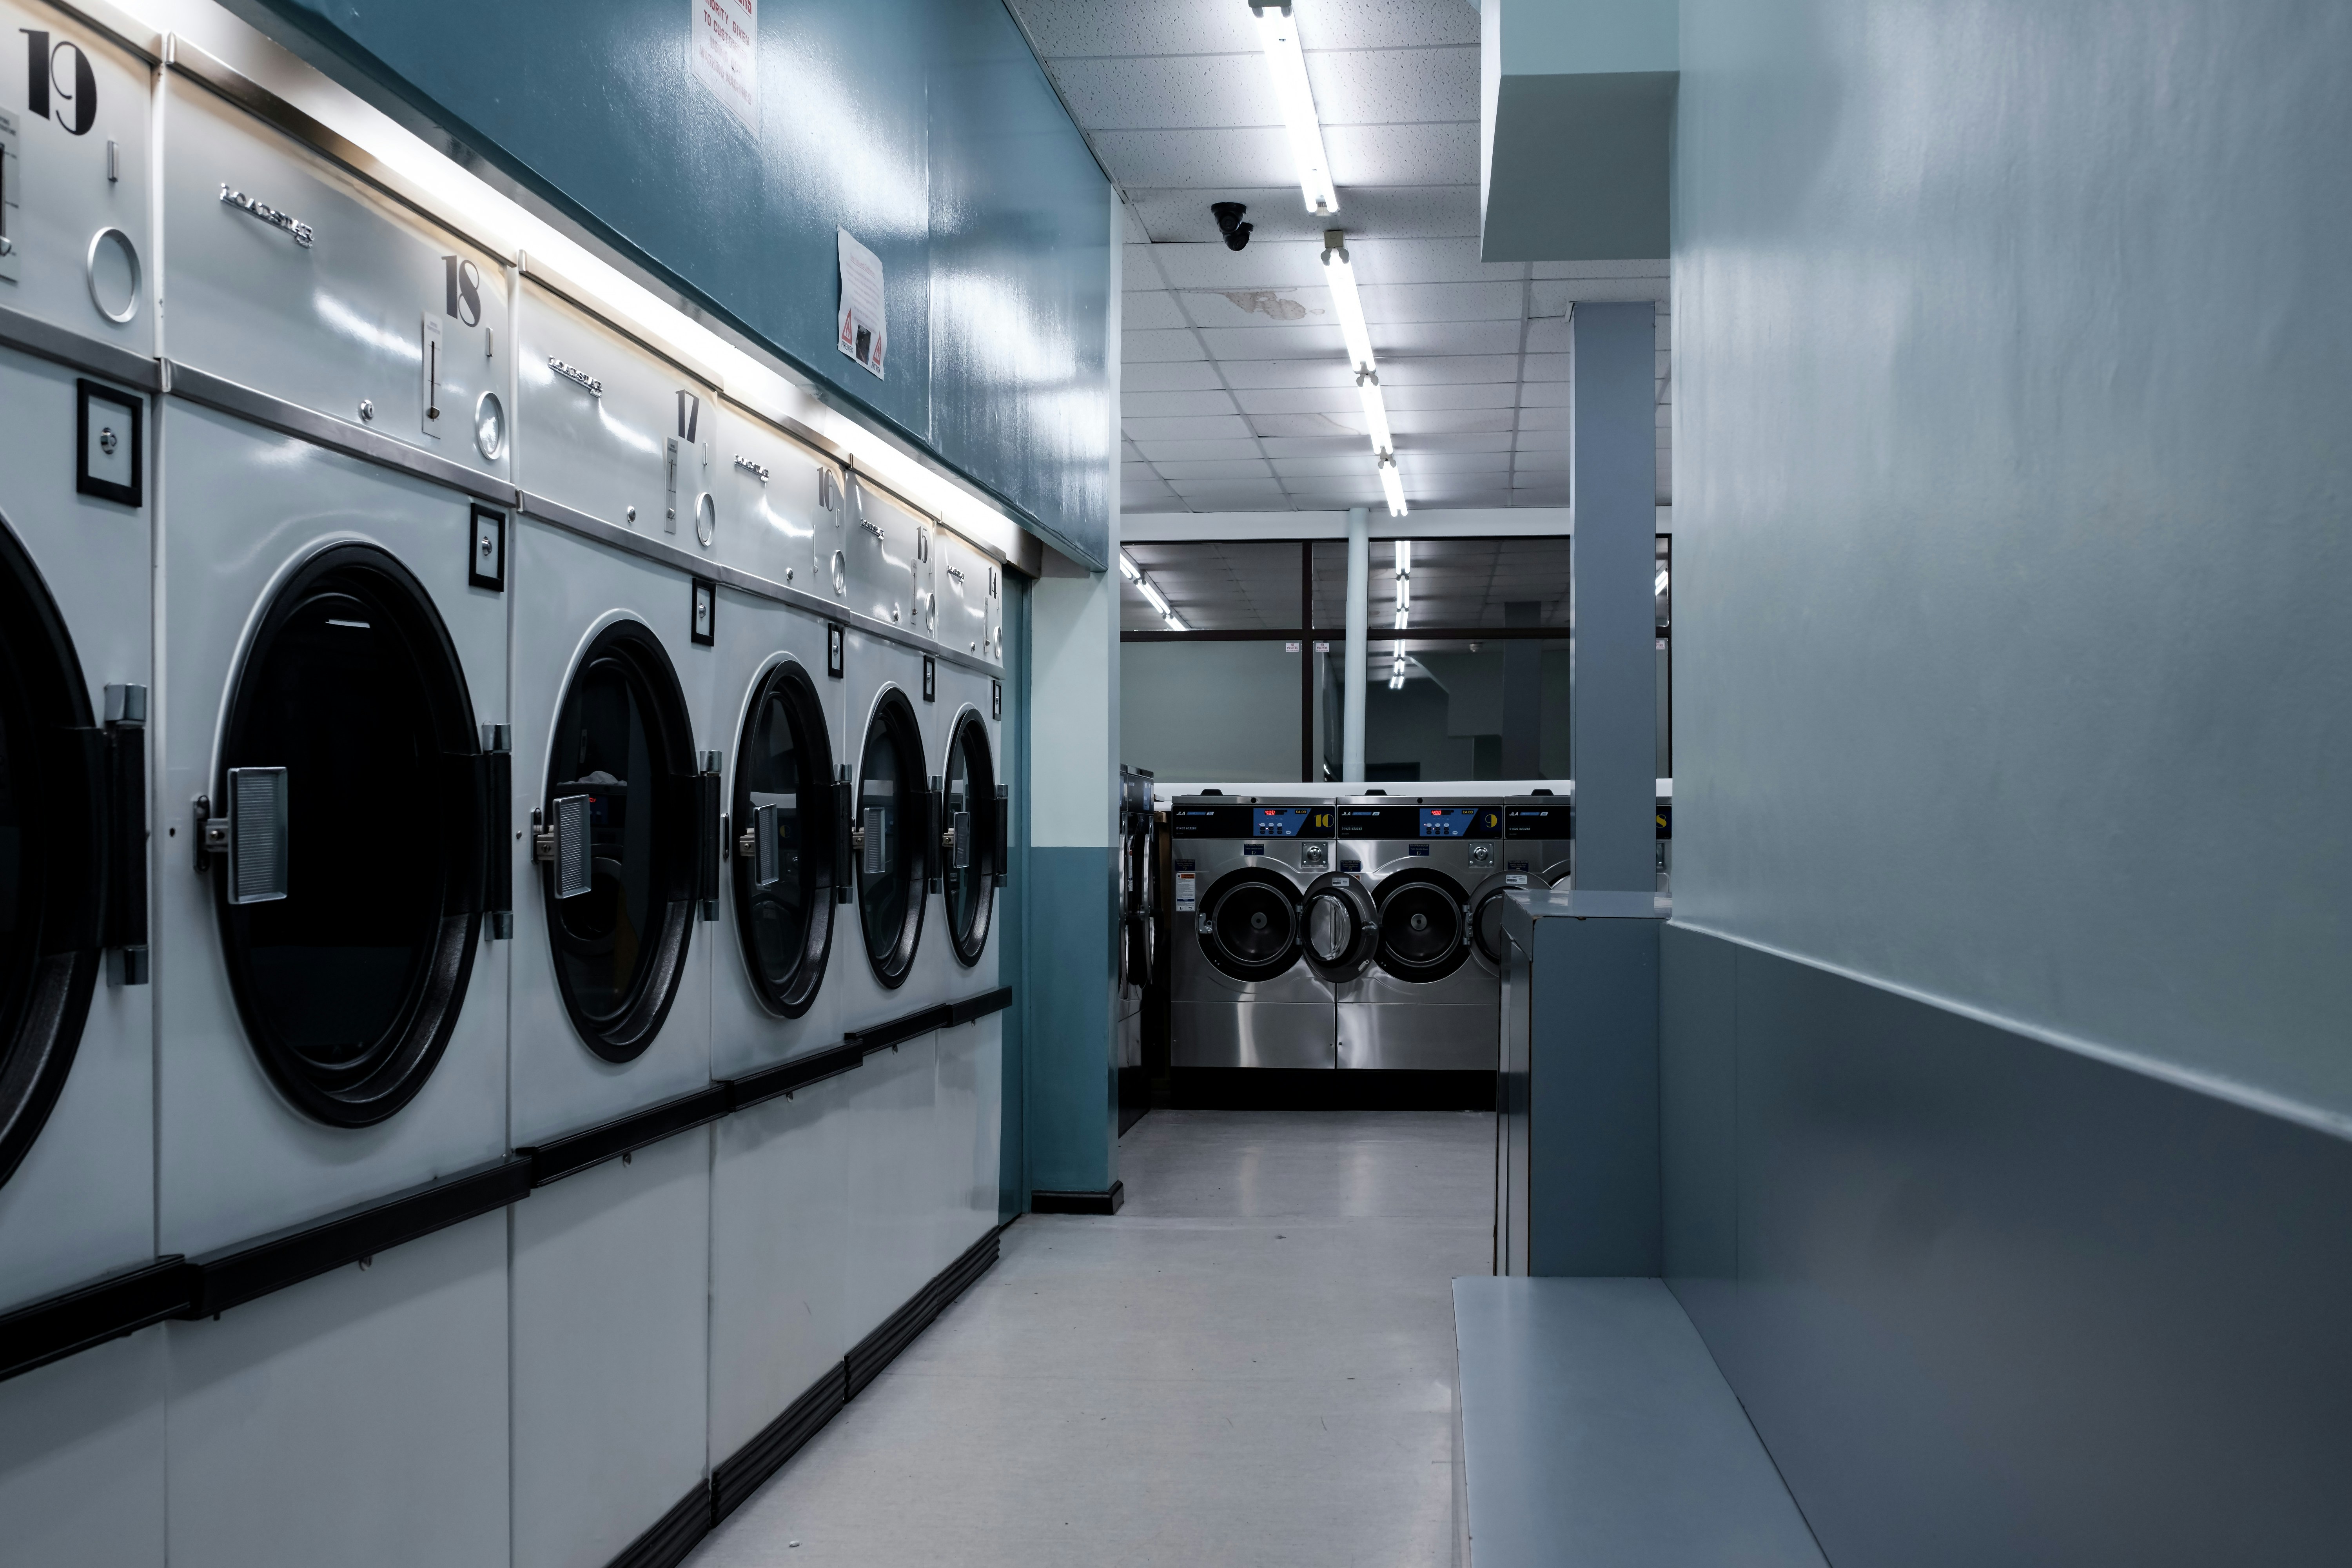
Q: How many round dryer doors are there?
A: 6